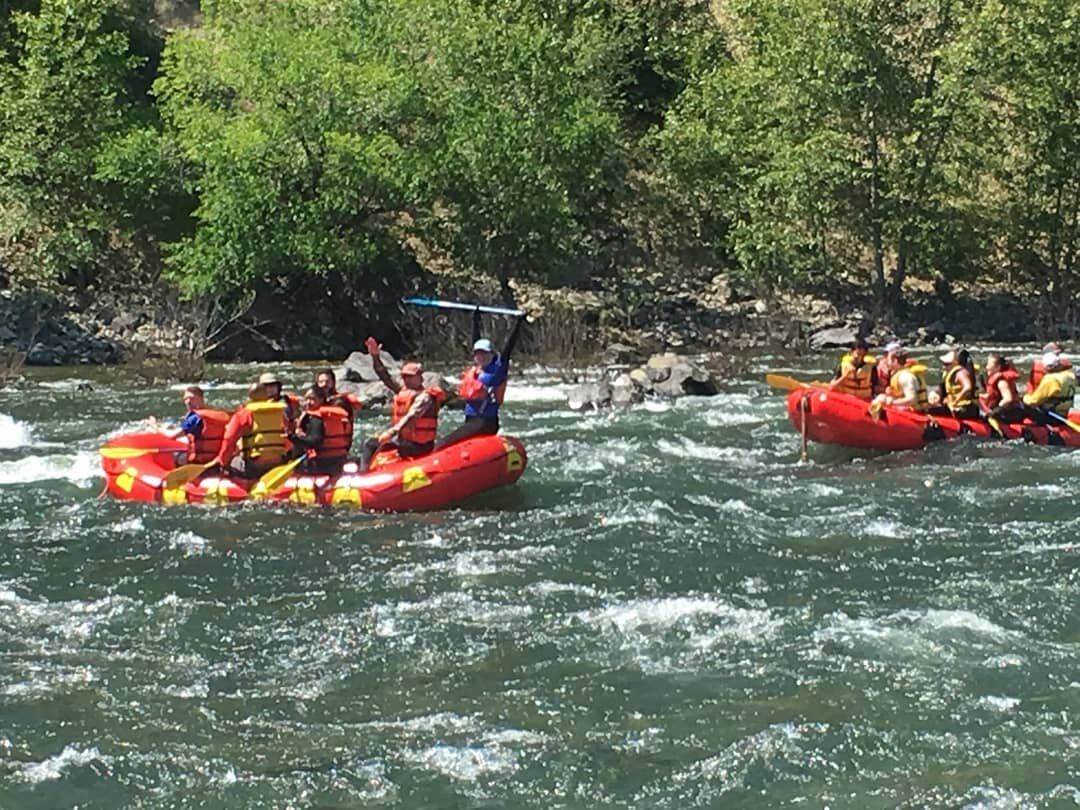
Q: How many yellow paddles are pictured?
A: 7